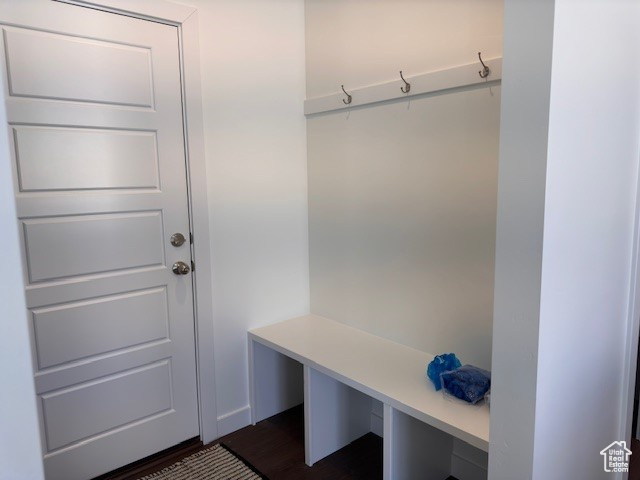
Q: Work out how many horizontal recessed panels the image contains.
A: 5